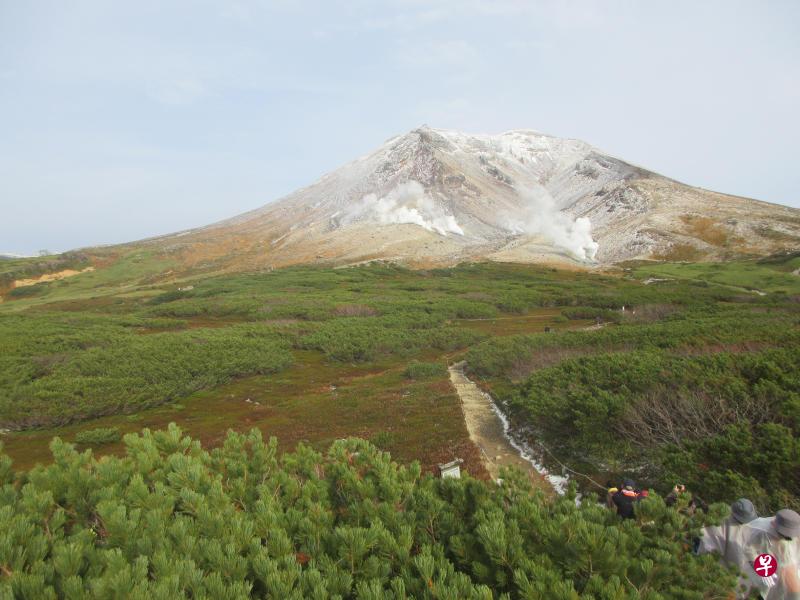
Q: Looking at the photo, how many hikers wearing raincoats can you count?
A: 2